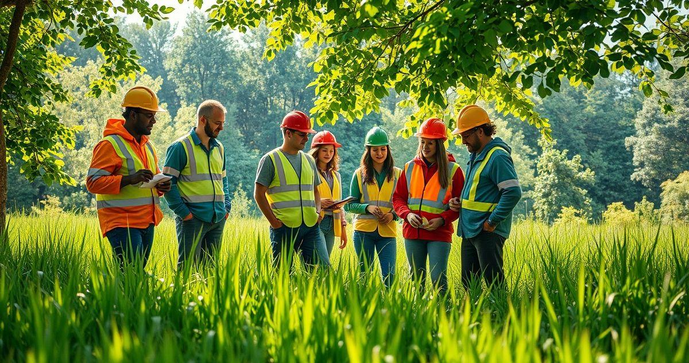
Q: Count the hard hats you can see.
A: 6